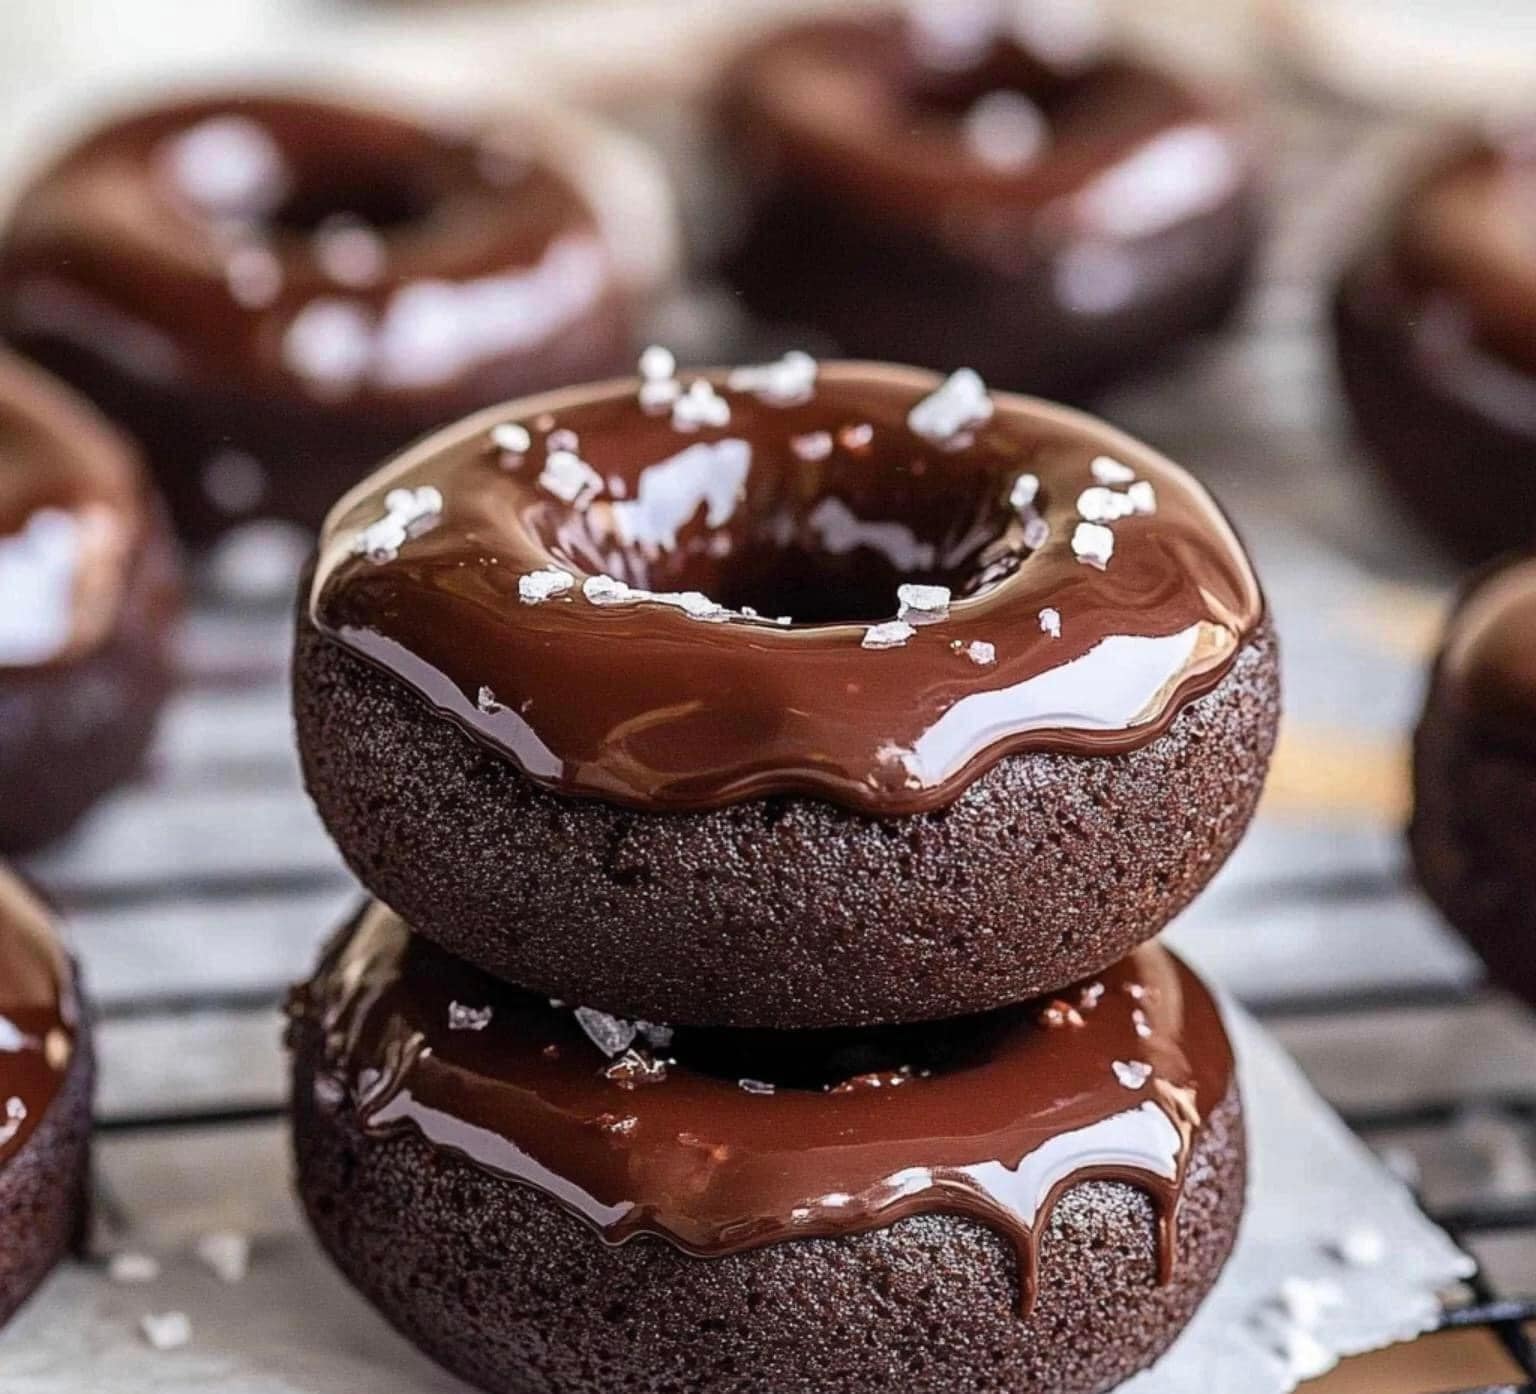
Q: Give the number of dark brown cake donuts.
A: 8